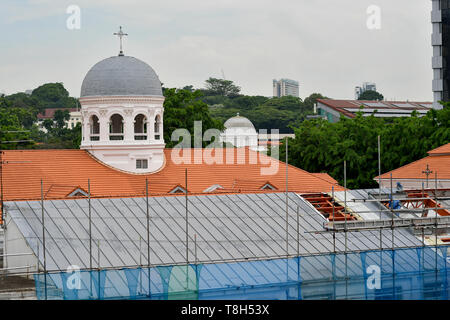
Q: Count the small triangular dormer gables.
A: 3